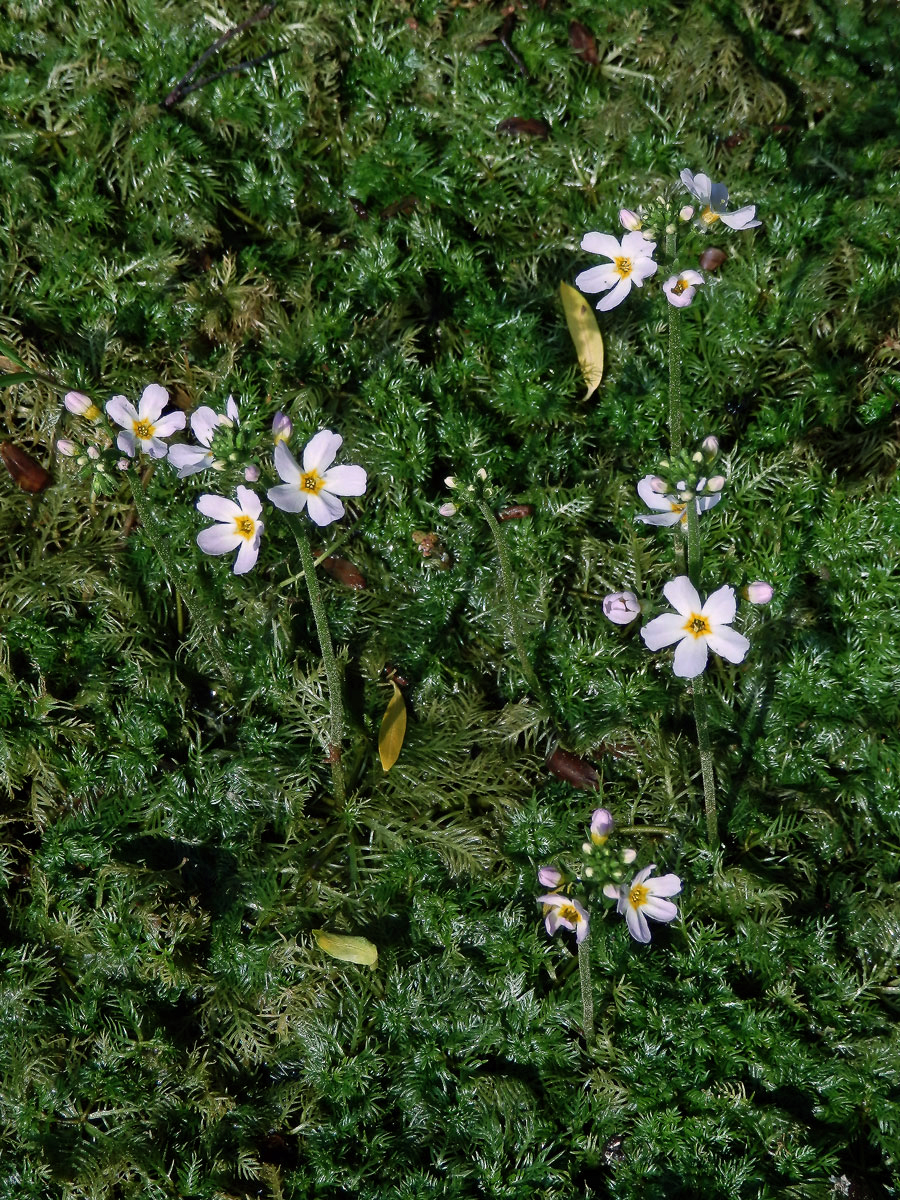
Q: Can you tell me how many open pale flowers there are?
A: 11